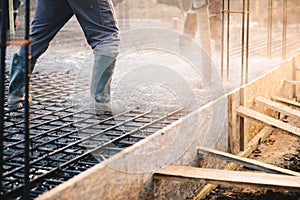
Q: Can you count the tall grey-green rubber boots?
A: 2